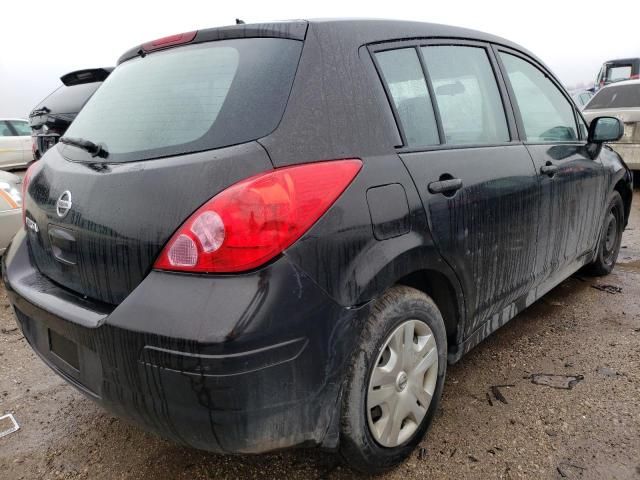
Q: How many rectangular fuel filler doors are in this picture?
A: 1